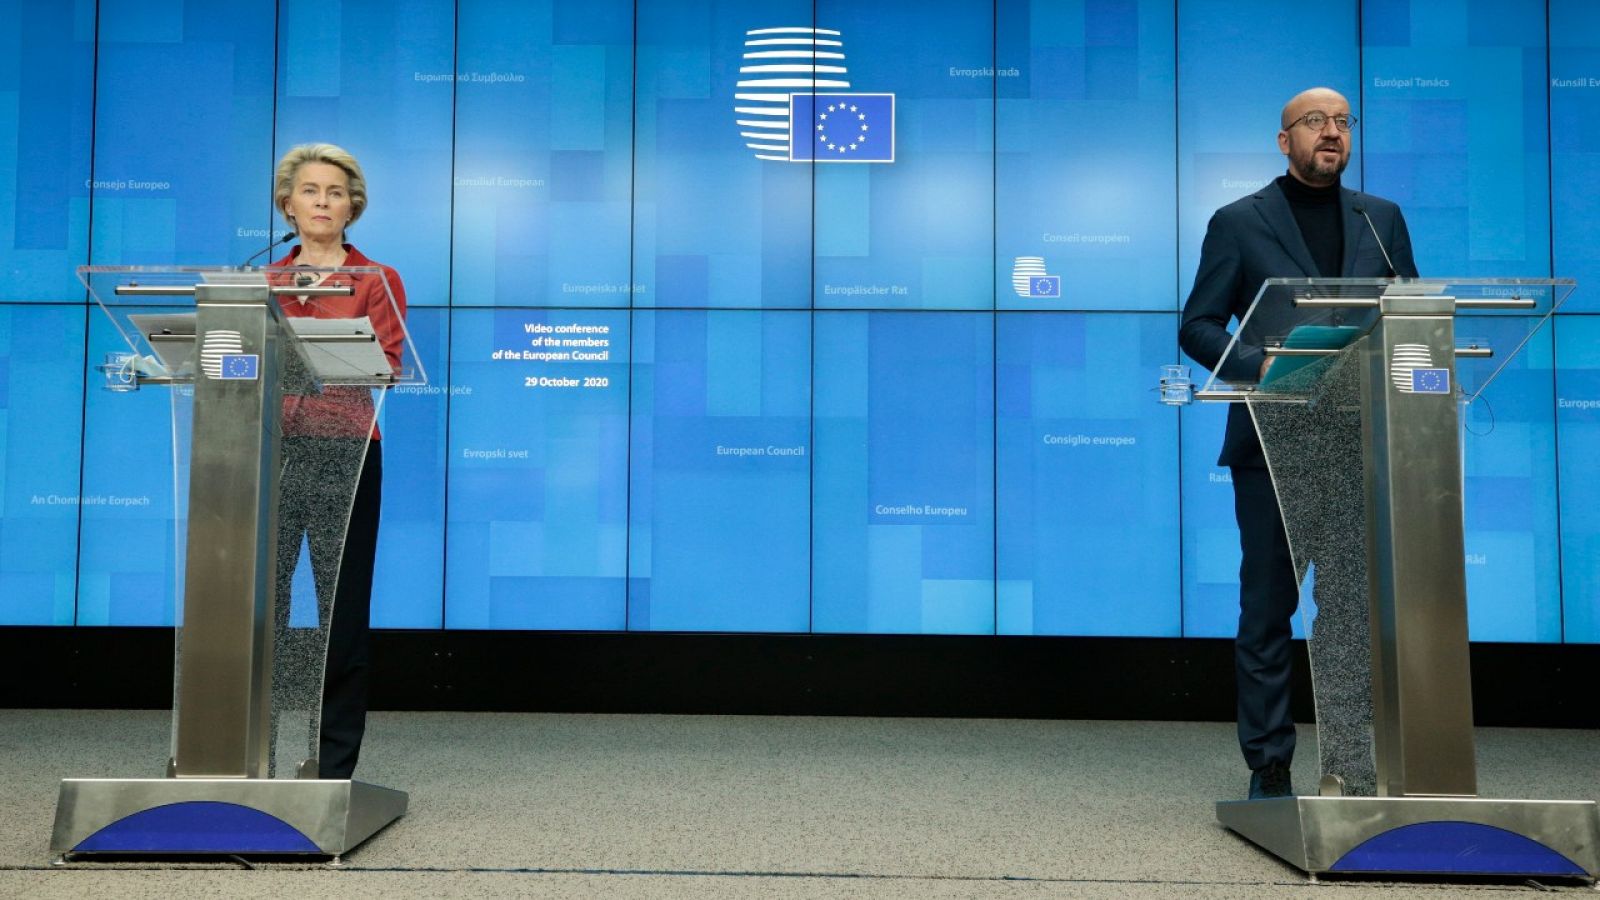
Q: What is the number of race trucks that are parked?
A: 0